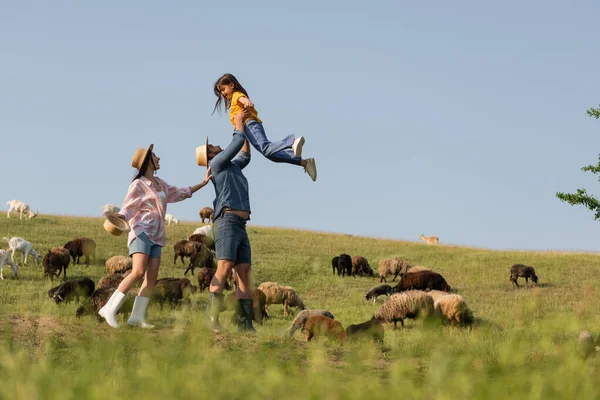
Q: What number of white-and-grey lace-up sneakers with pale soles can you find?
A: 2